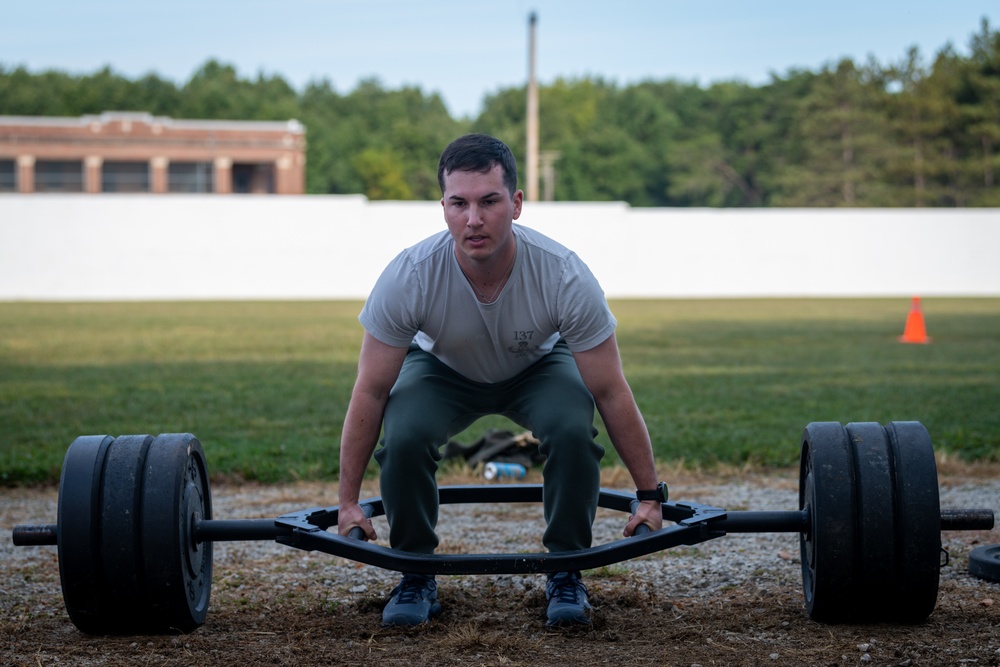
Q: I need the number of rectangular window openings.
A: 5